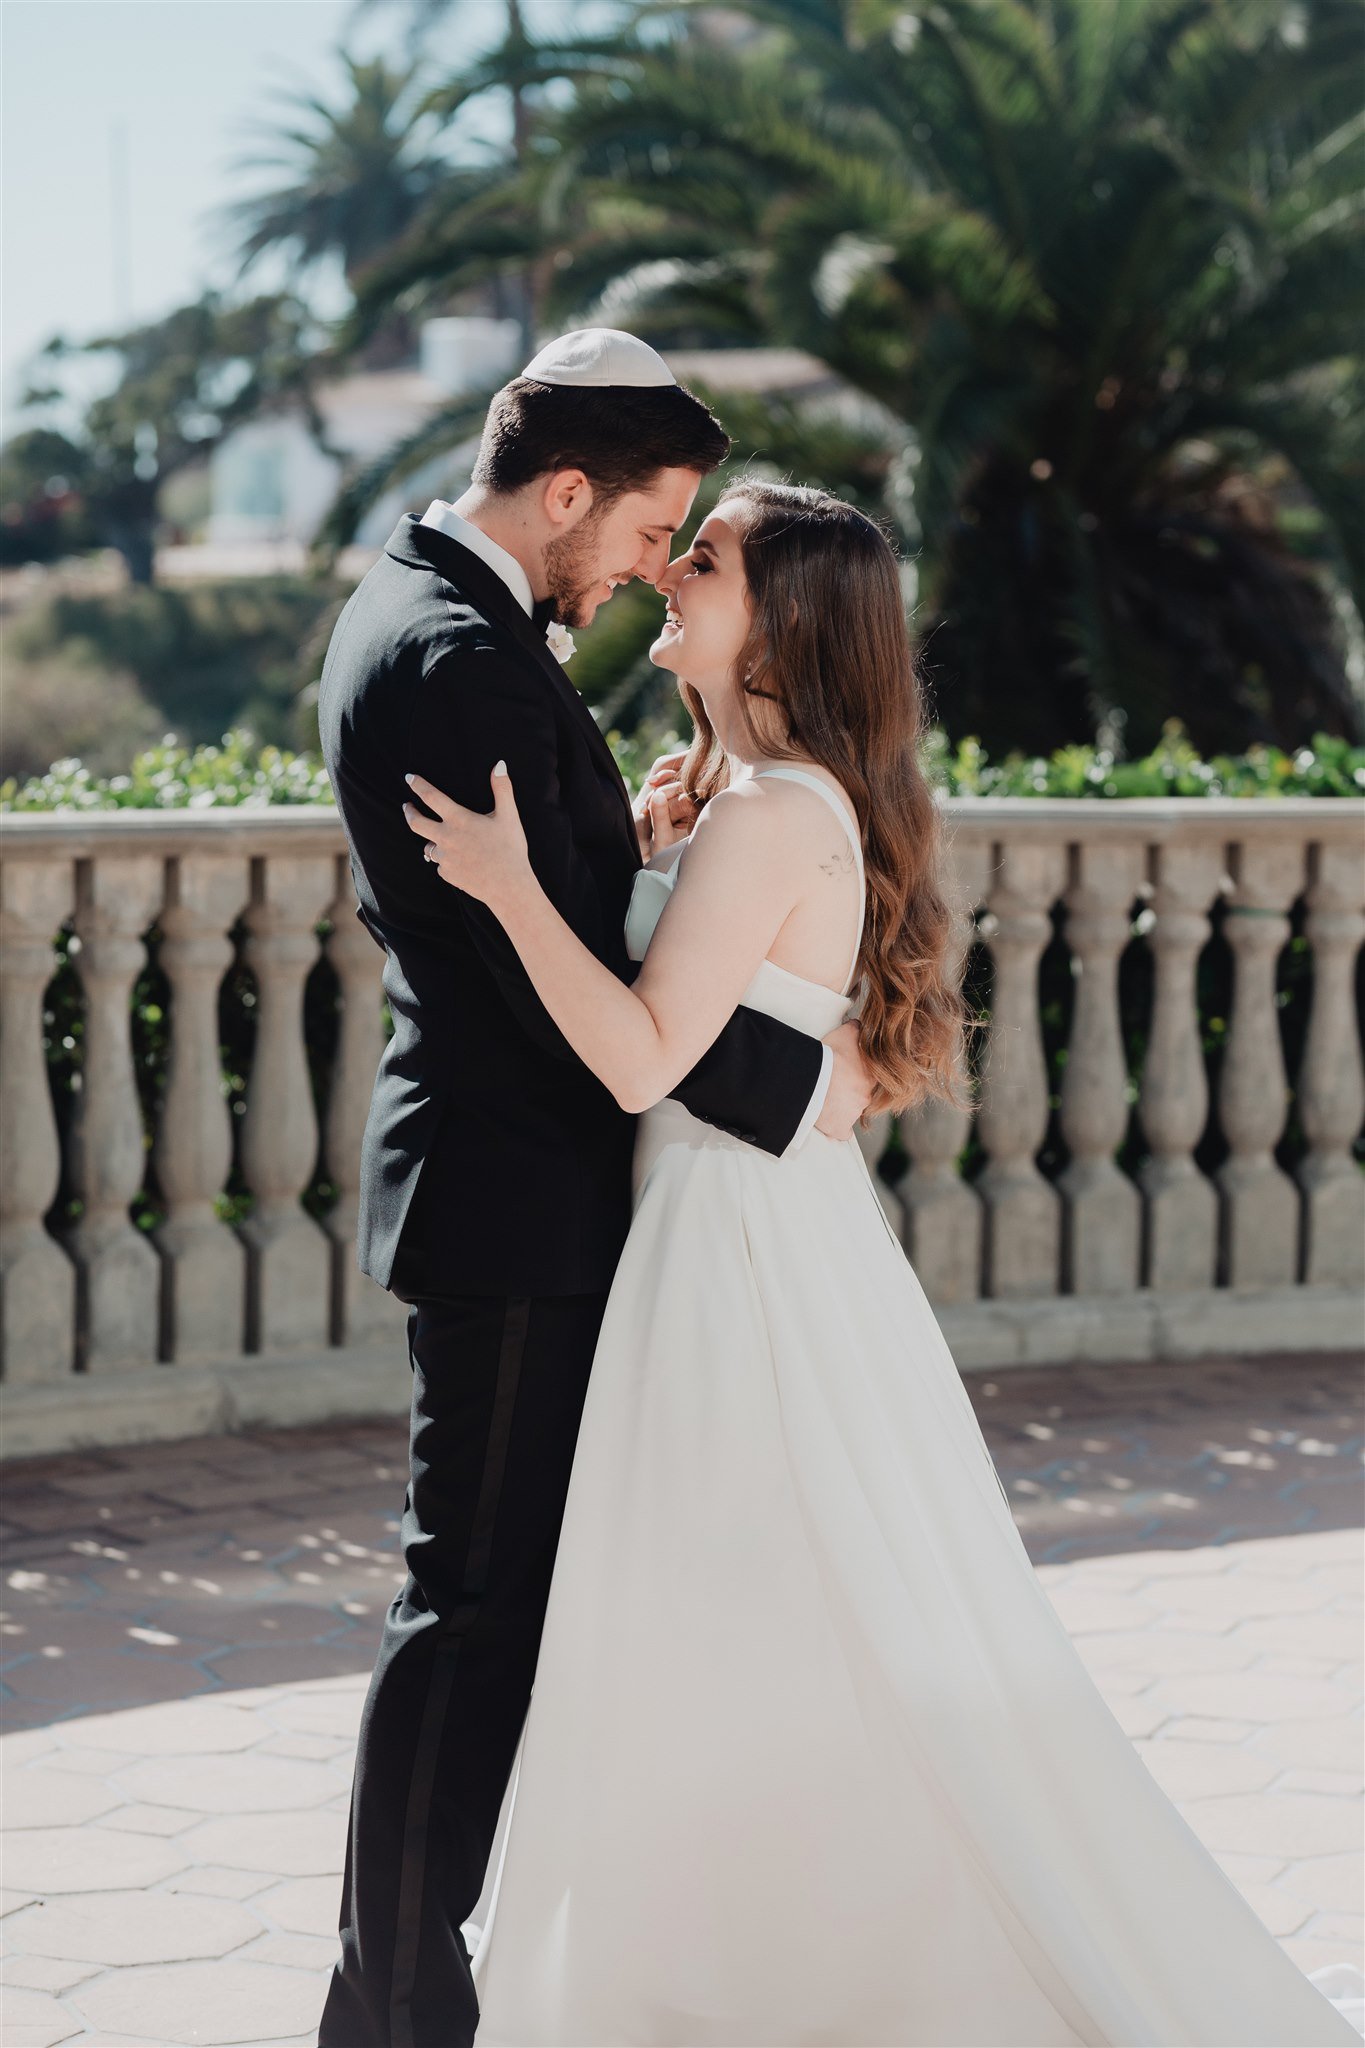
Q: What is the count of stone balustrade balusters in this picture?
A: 12